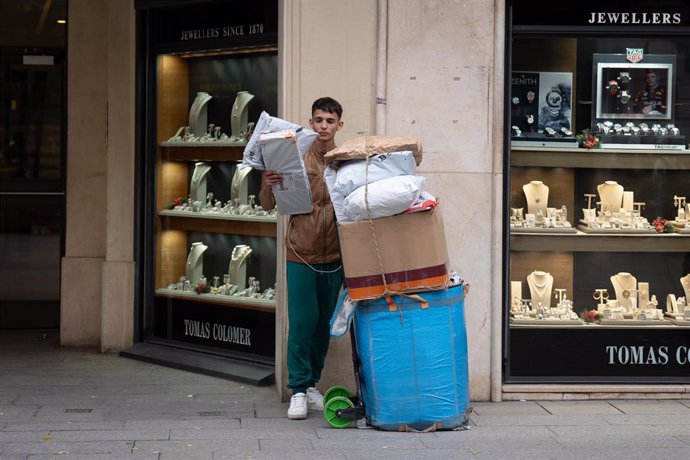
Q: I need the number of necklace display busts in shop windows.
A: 11